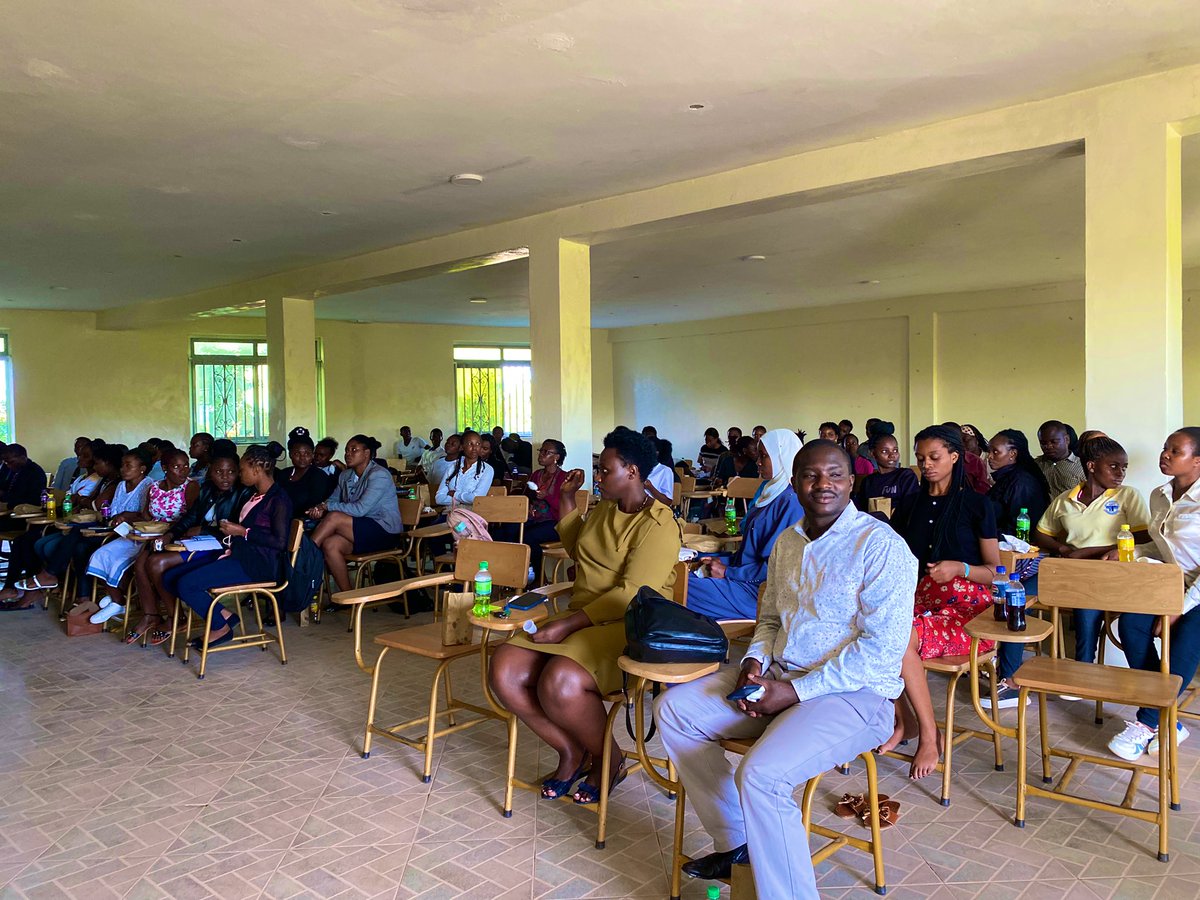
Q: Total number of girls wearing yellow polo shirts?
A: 1